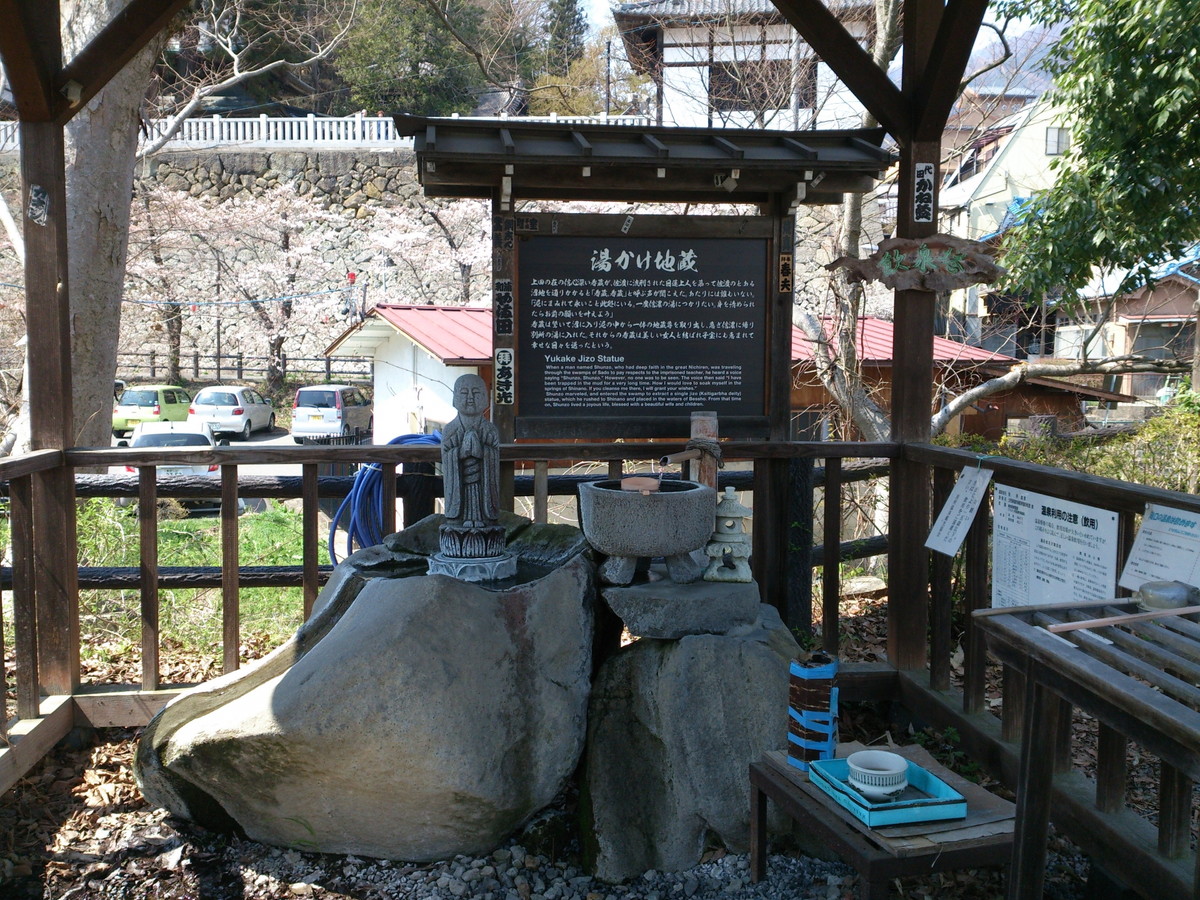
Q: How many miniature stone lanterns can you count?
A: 1